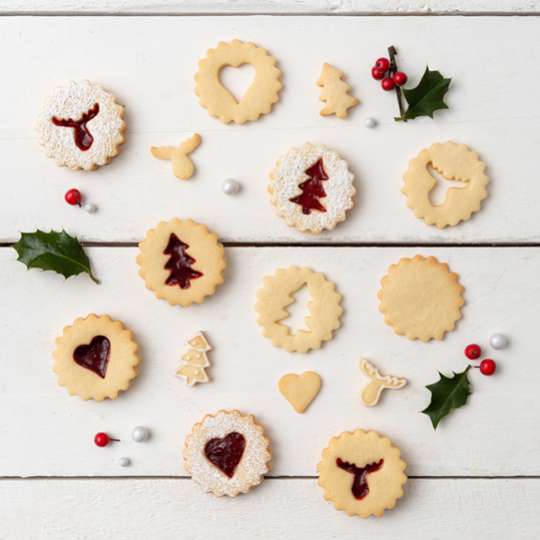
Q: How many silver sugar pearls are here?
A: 6